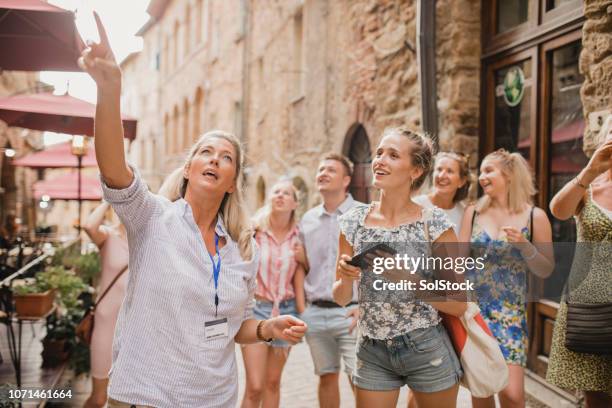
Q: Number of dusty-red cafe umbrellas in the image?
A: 4